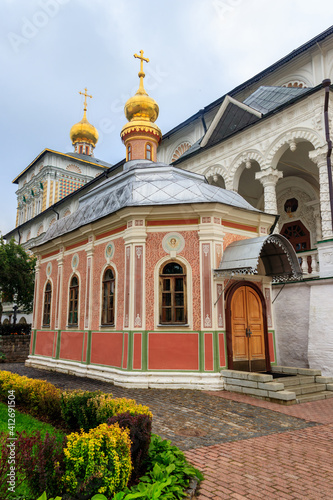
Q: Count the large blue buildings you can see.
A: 0